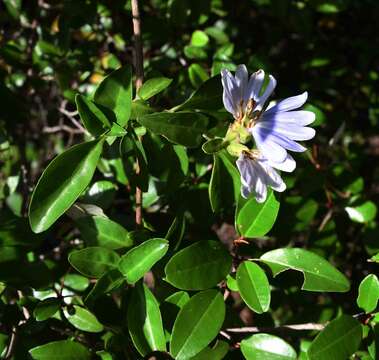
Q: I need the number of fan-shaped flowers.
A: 3